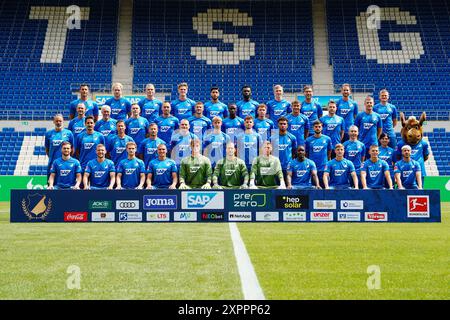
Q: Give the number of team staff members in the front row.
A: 11